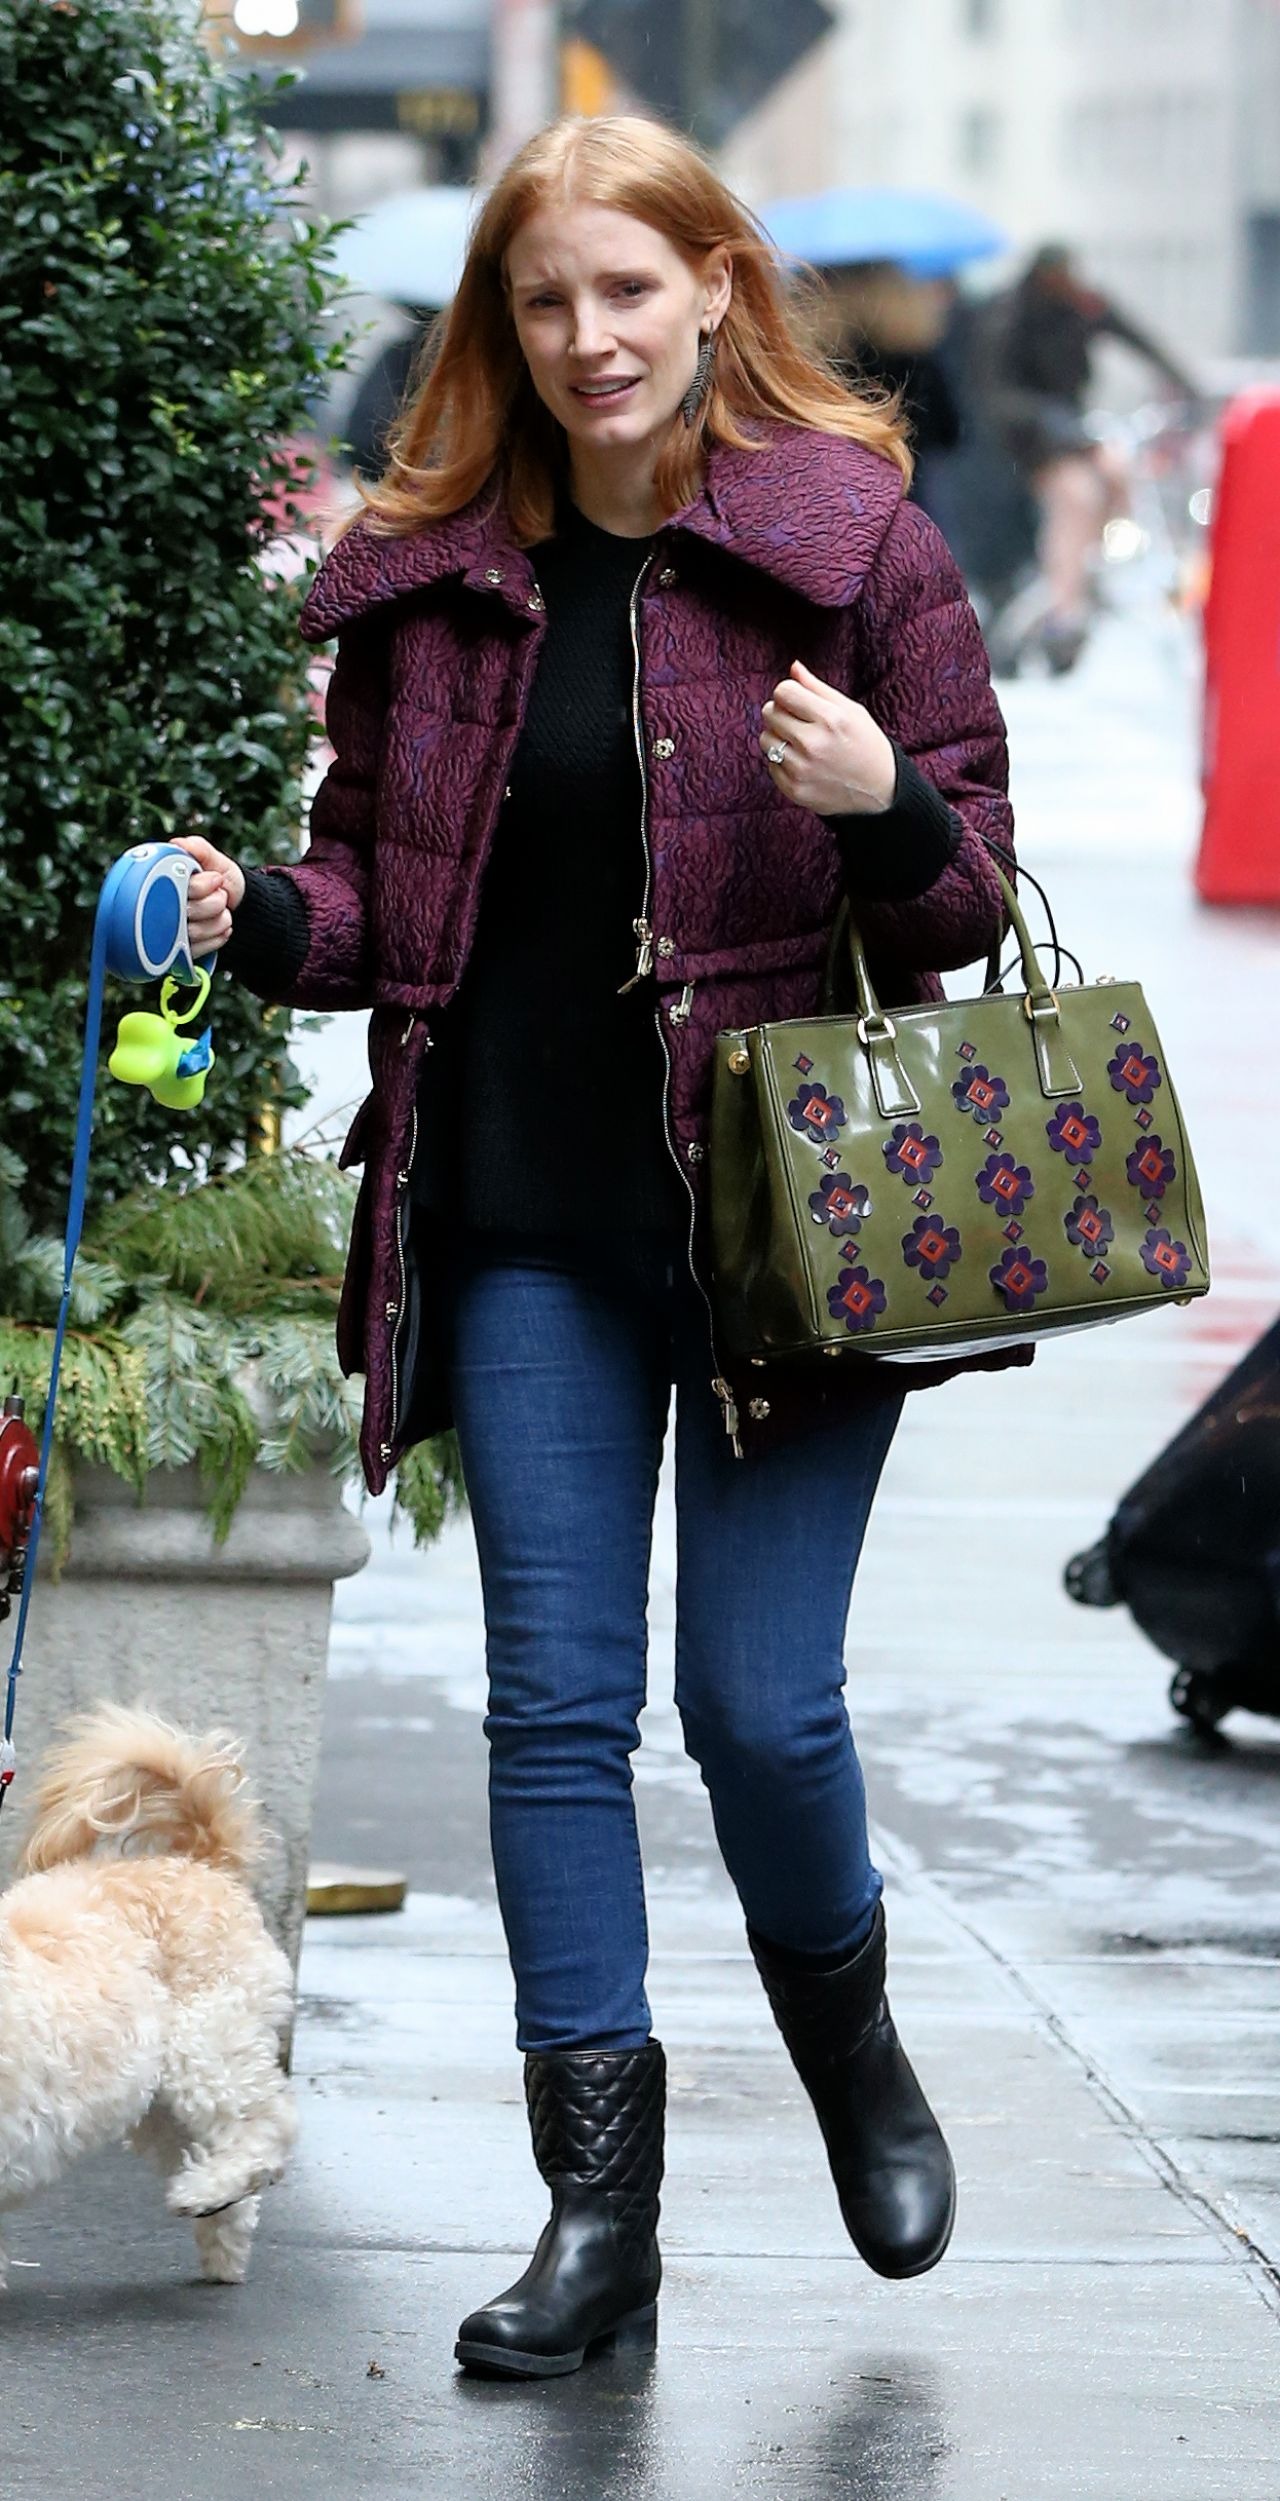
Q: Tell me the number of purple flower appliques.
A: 13